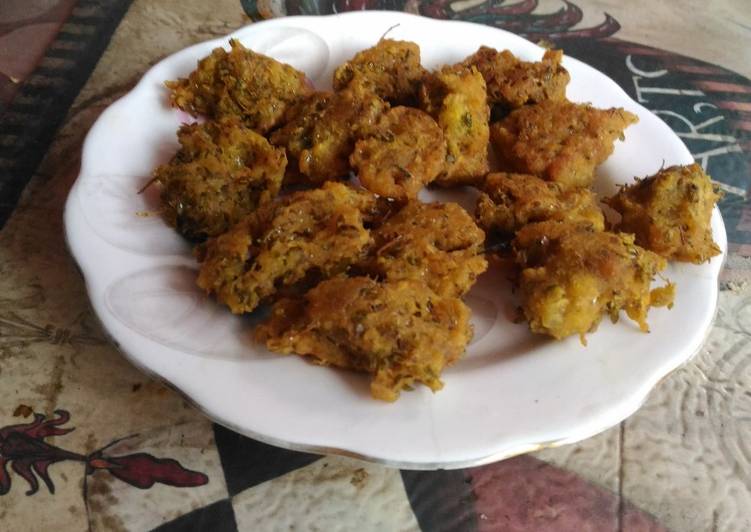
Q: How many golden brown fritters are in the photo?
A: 14